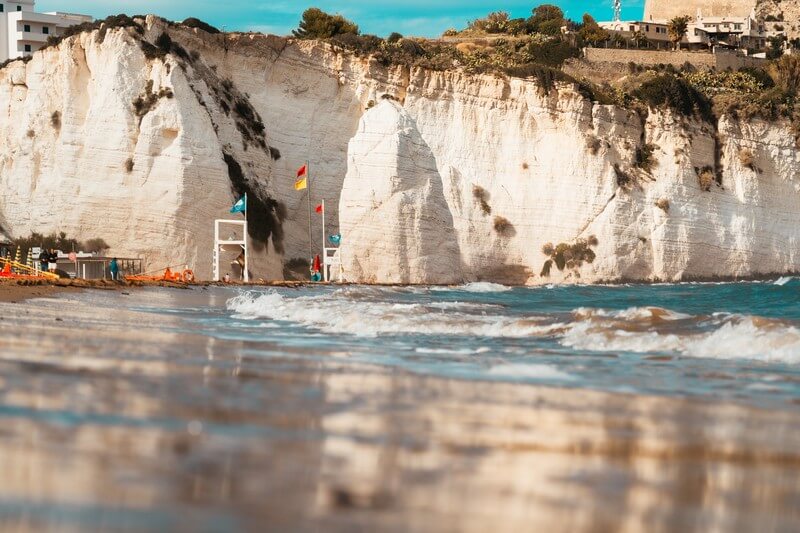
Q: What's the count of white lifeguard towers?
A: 2